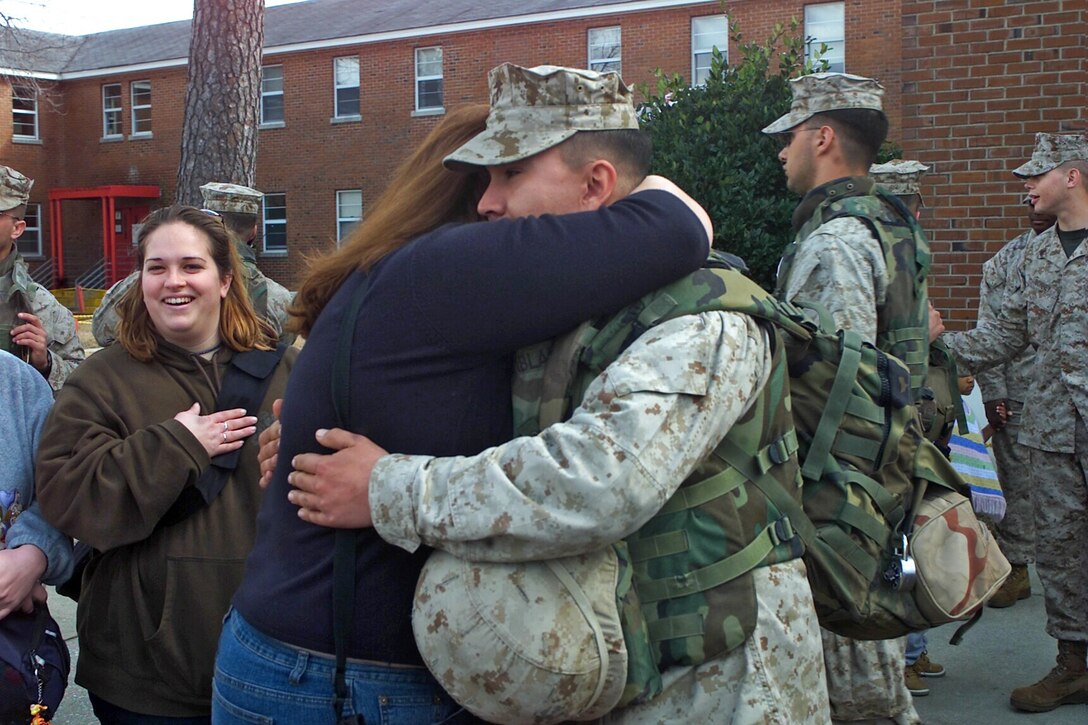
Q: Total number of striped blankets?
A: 1